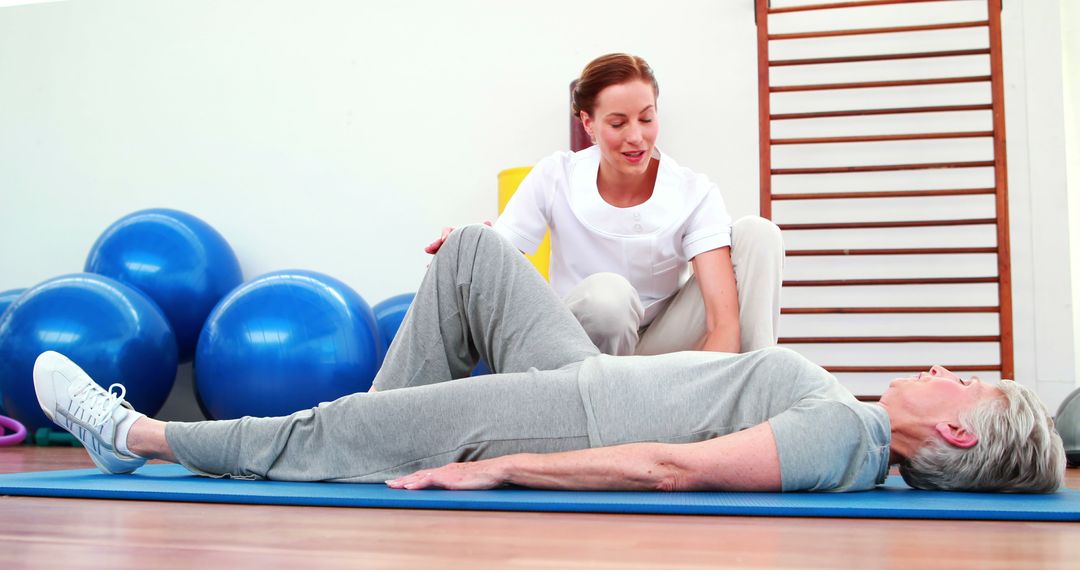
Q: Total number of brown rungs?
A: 15